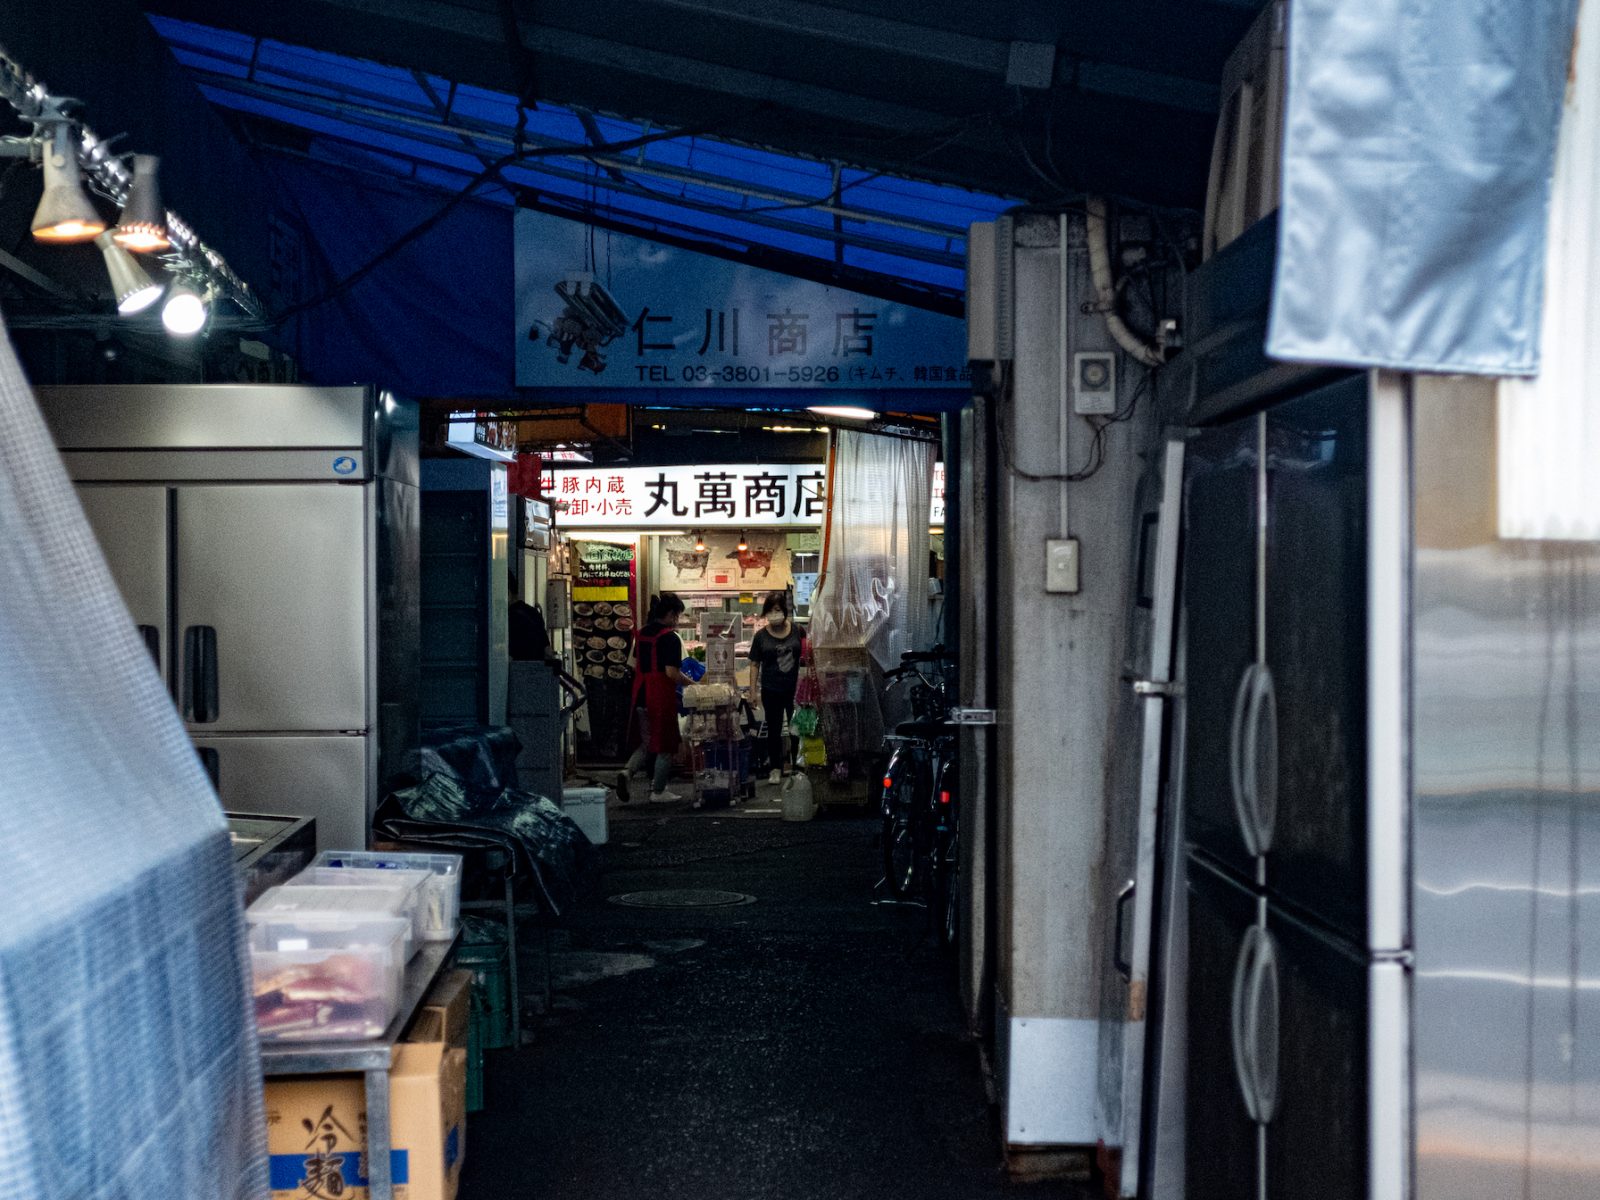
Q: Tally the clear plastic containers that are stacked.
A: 3